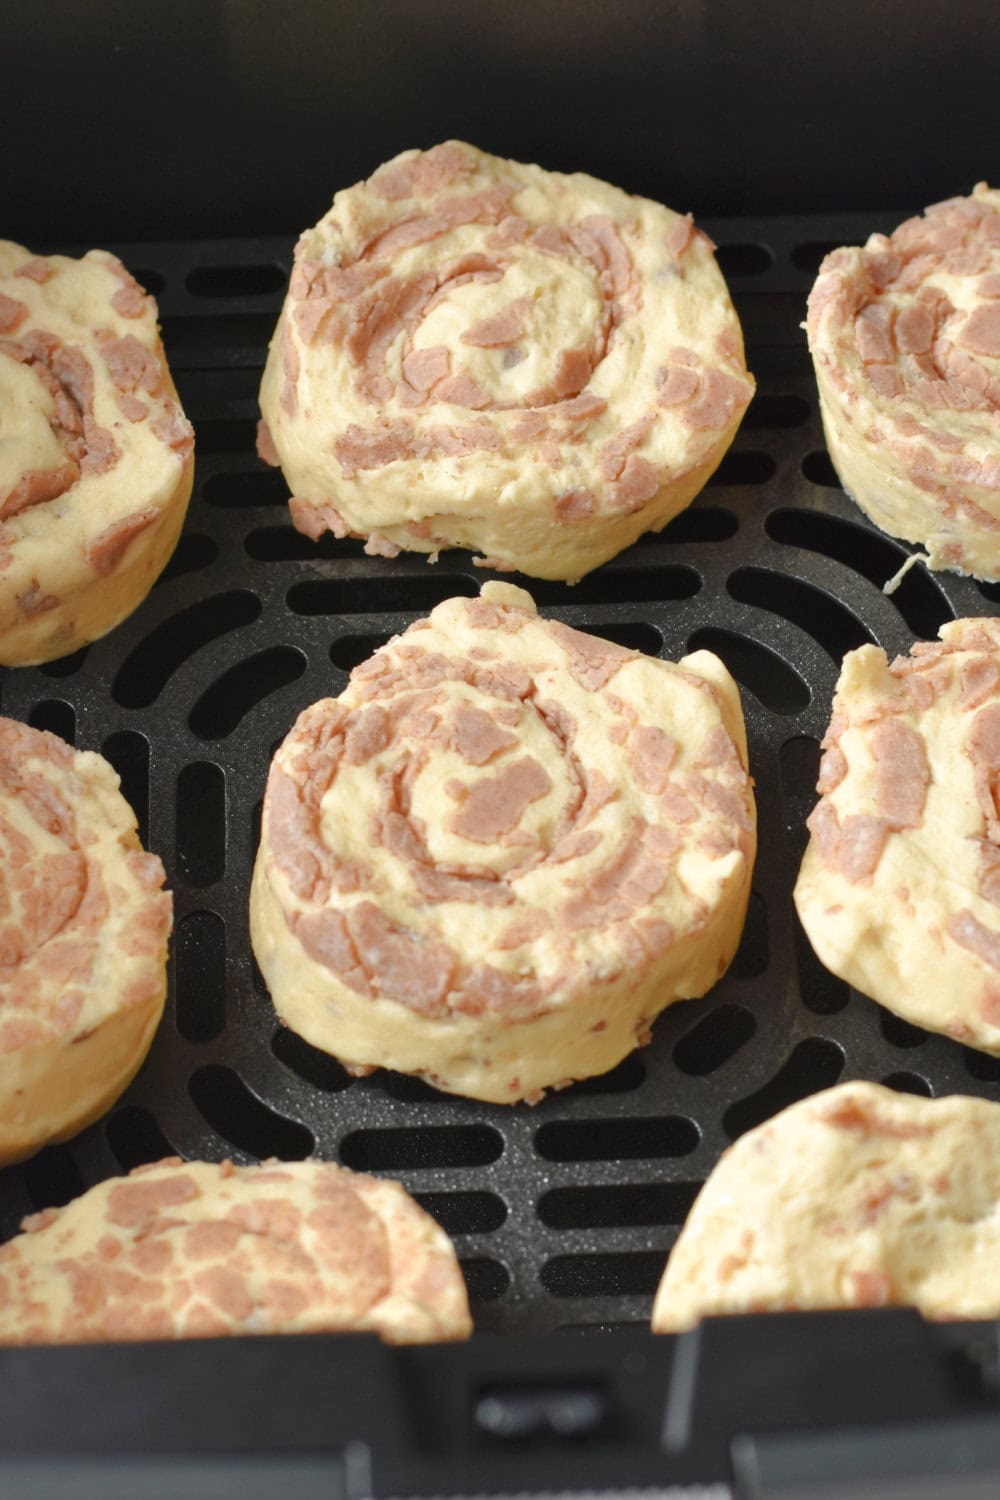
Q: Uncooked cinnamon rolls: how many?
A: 8